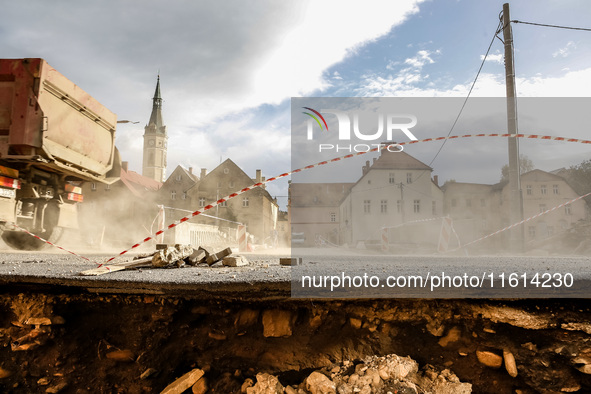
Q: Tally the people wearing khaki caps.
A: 0